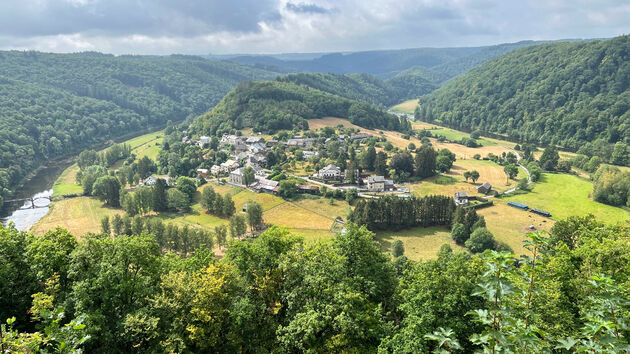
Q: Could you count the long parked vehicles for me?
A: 2